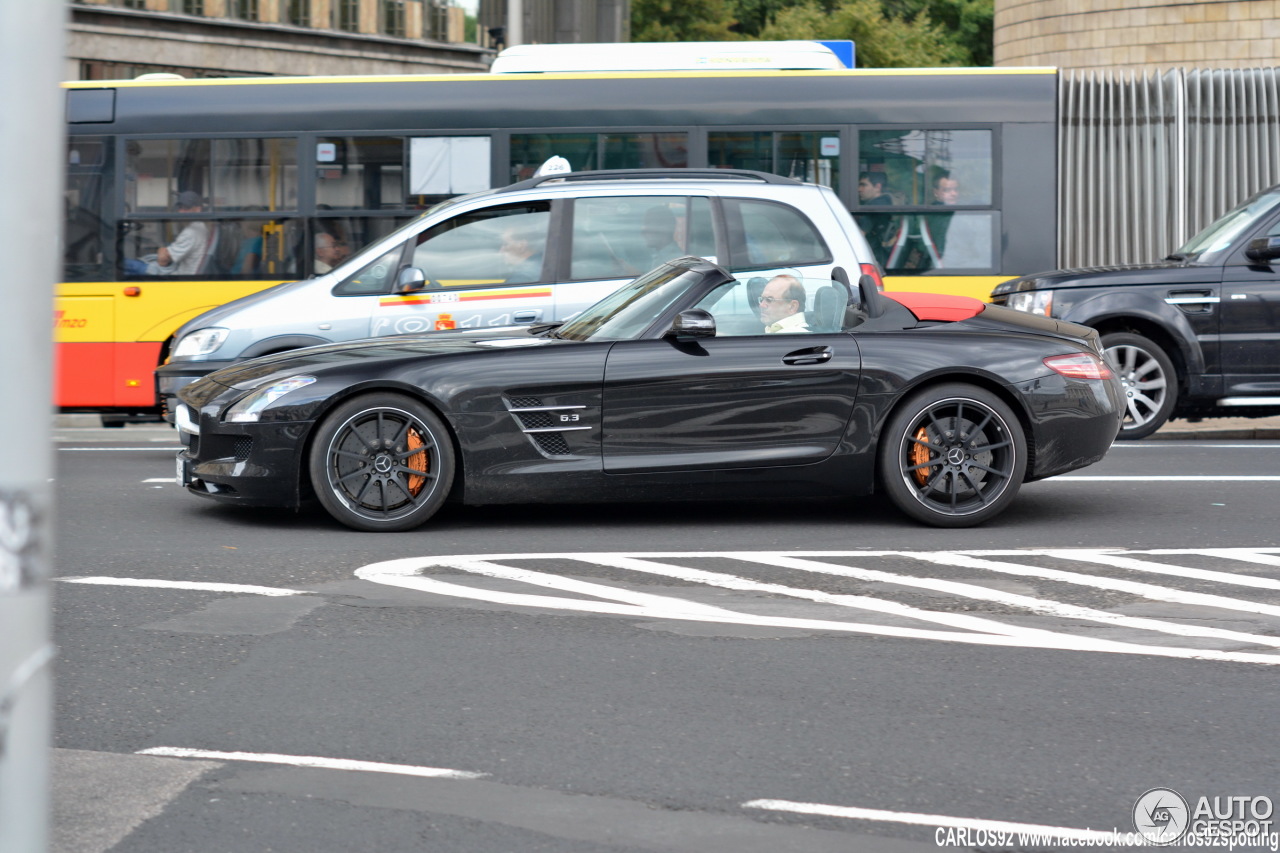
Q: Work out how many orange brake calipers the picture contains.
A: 2